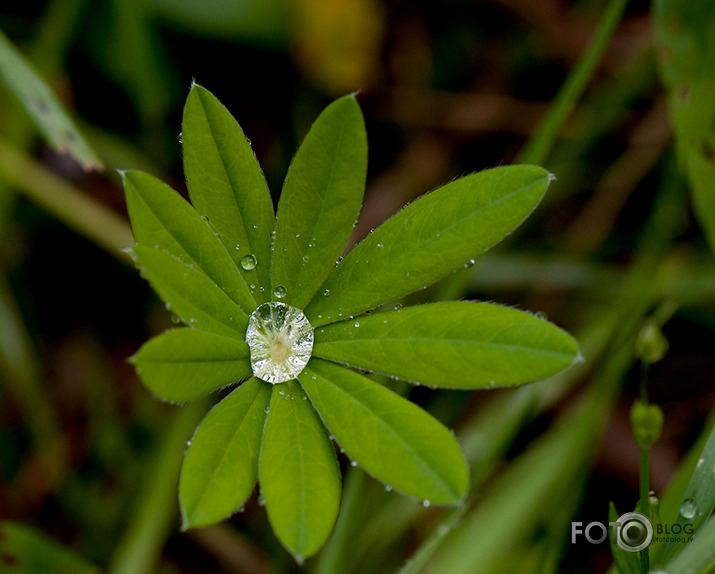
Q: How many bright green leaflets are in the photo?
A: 10